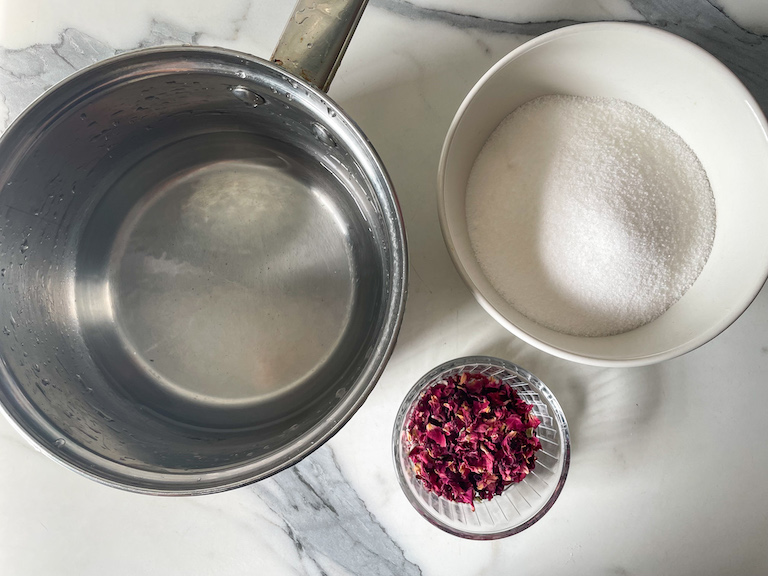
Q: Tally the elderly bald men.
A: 0